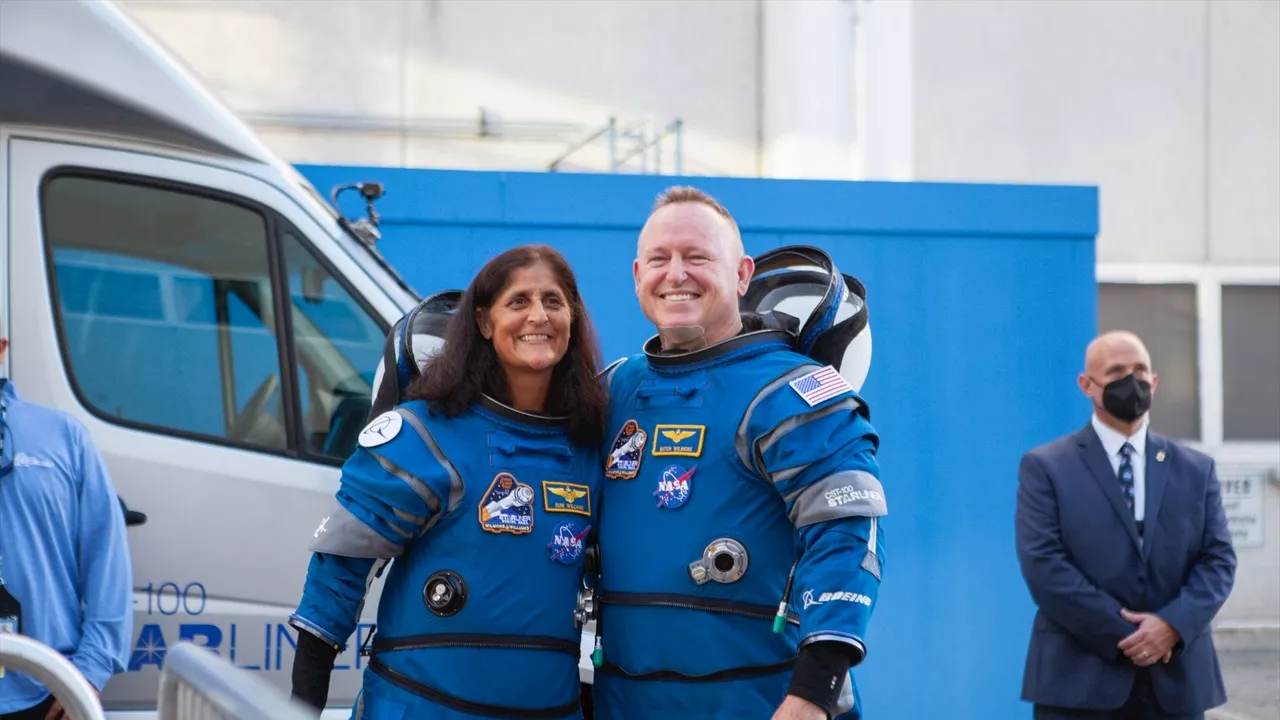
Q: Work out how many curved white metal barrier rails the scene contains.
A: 2